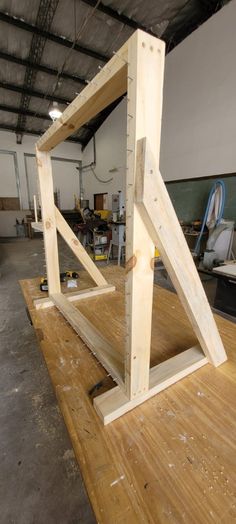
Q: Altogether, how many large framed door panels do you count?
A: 2